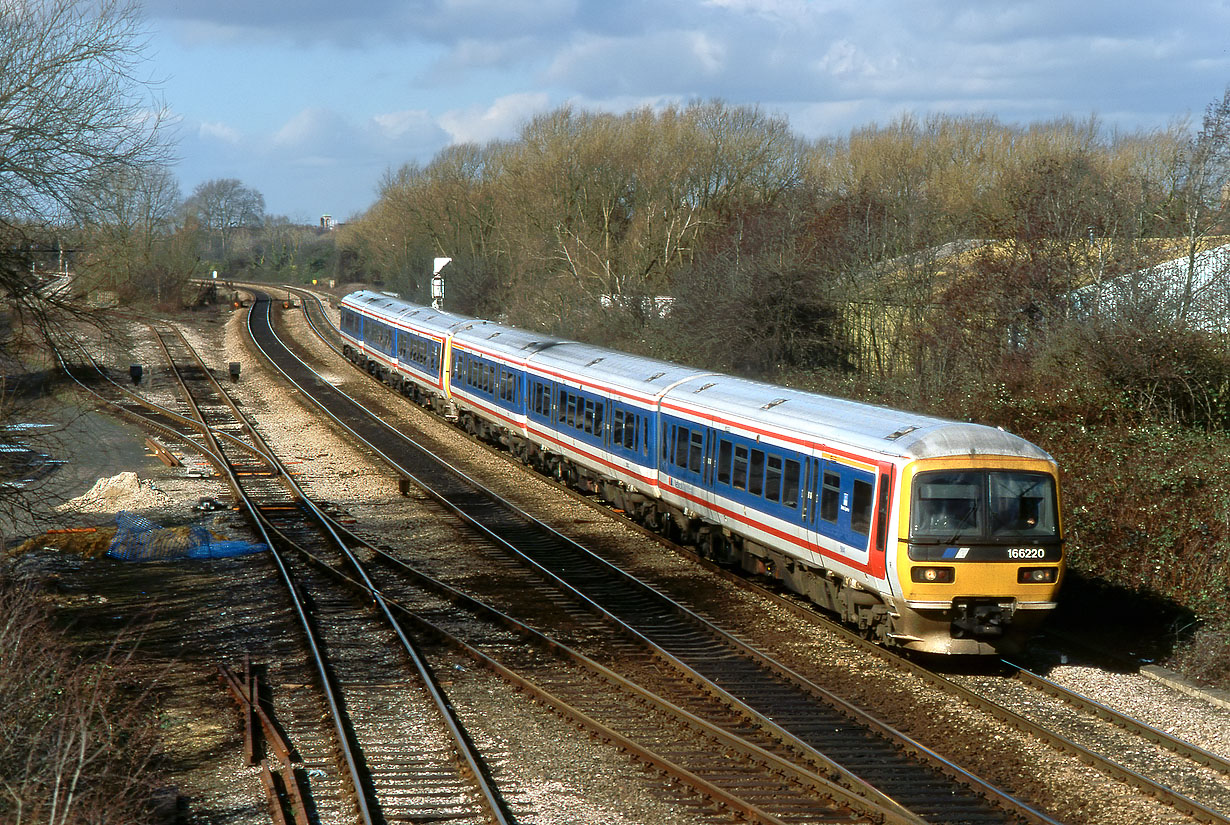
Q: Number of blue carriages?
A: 6